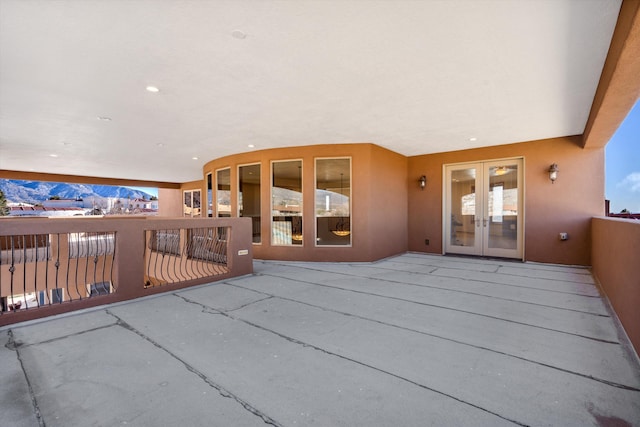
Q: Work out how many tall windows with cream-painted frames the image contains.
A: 5